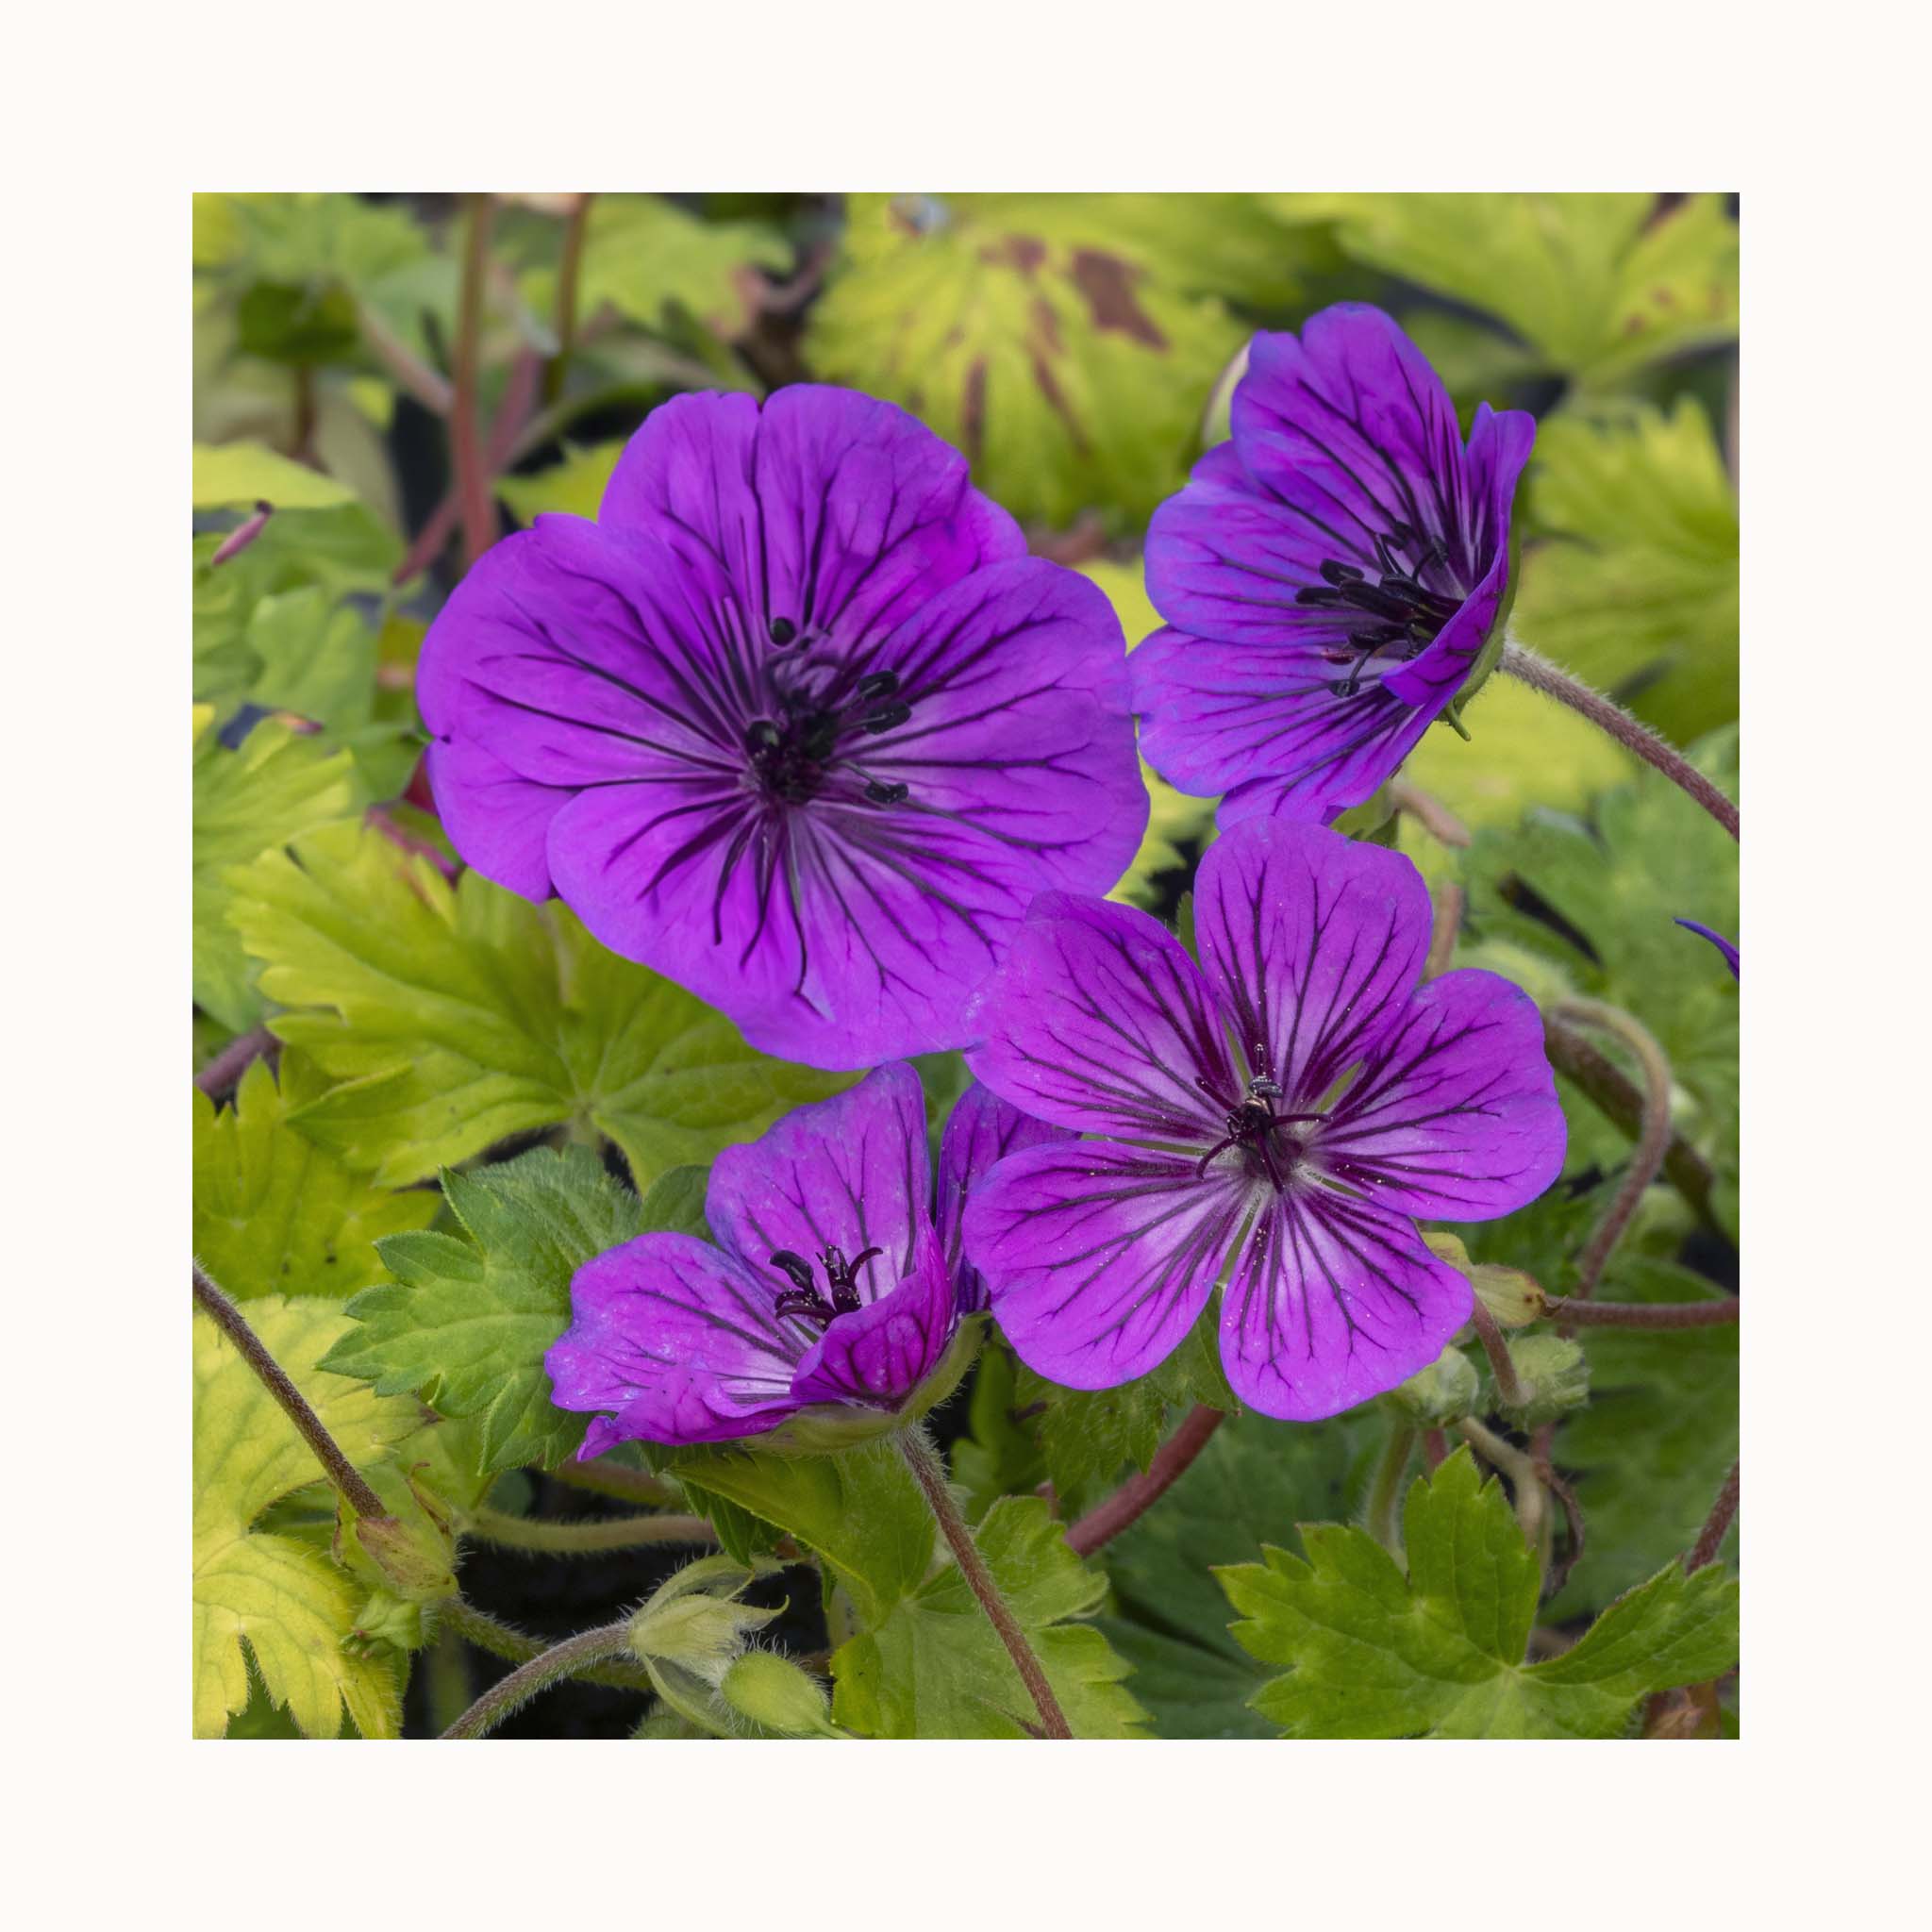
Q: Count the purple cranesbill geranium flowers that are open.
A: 4